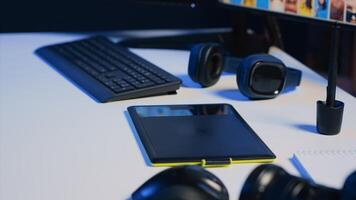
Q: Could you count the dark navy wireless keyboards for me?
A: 1